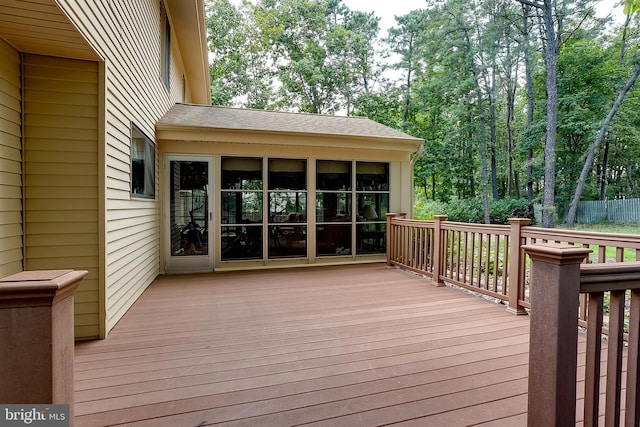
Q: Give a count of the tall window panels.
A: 4